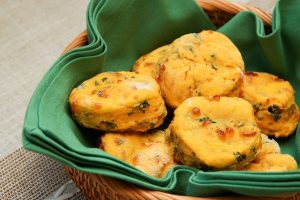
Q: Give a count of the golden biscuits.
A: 7